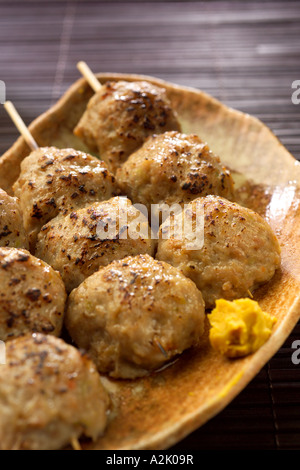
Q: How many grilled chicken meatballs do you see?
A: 9